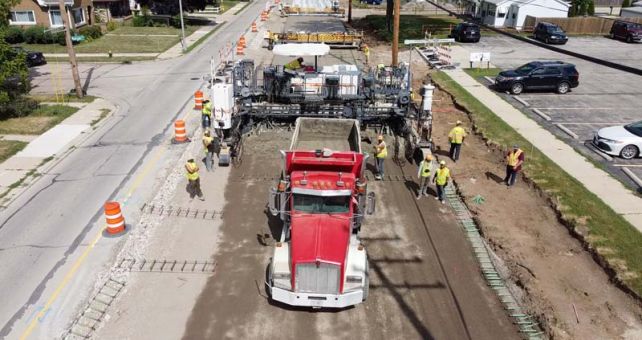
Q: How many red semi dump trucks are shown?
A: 1